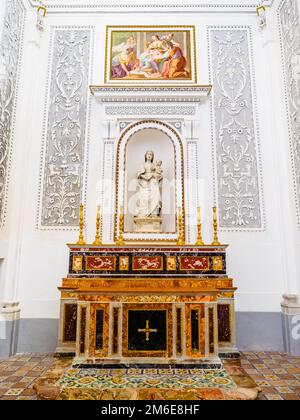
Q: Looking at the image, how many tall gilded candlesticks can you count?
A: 6